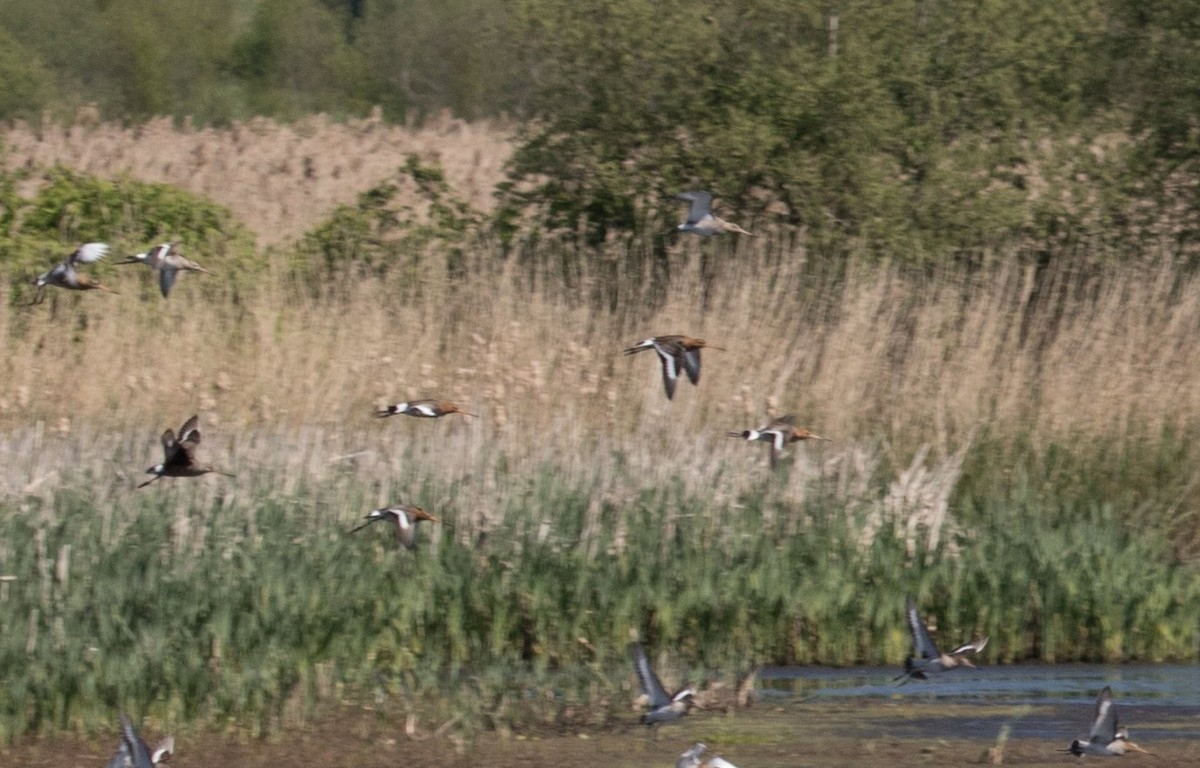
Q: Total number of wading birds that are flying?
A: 13